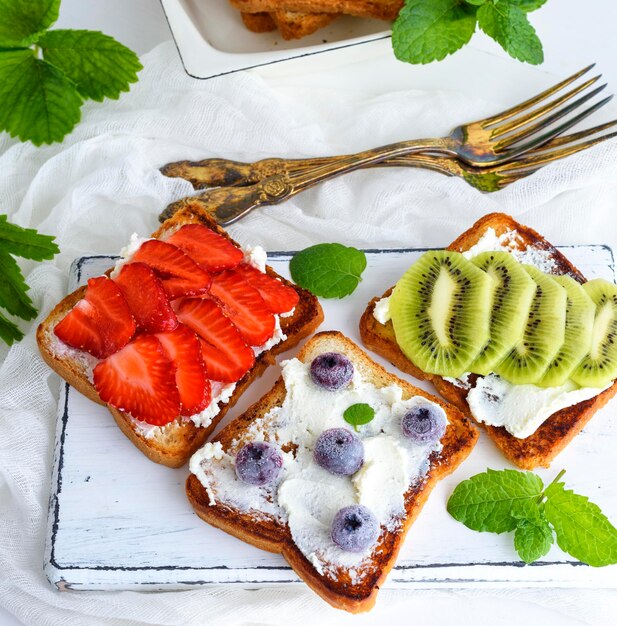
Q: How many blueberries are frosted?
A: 5